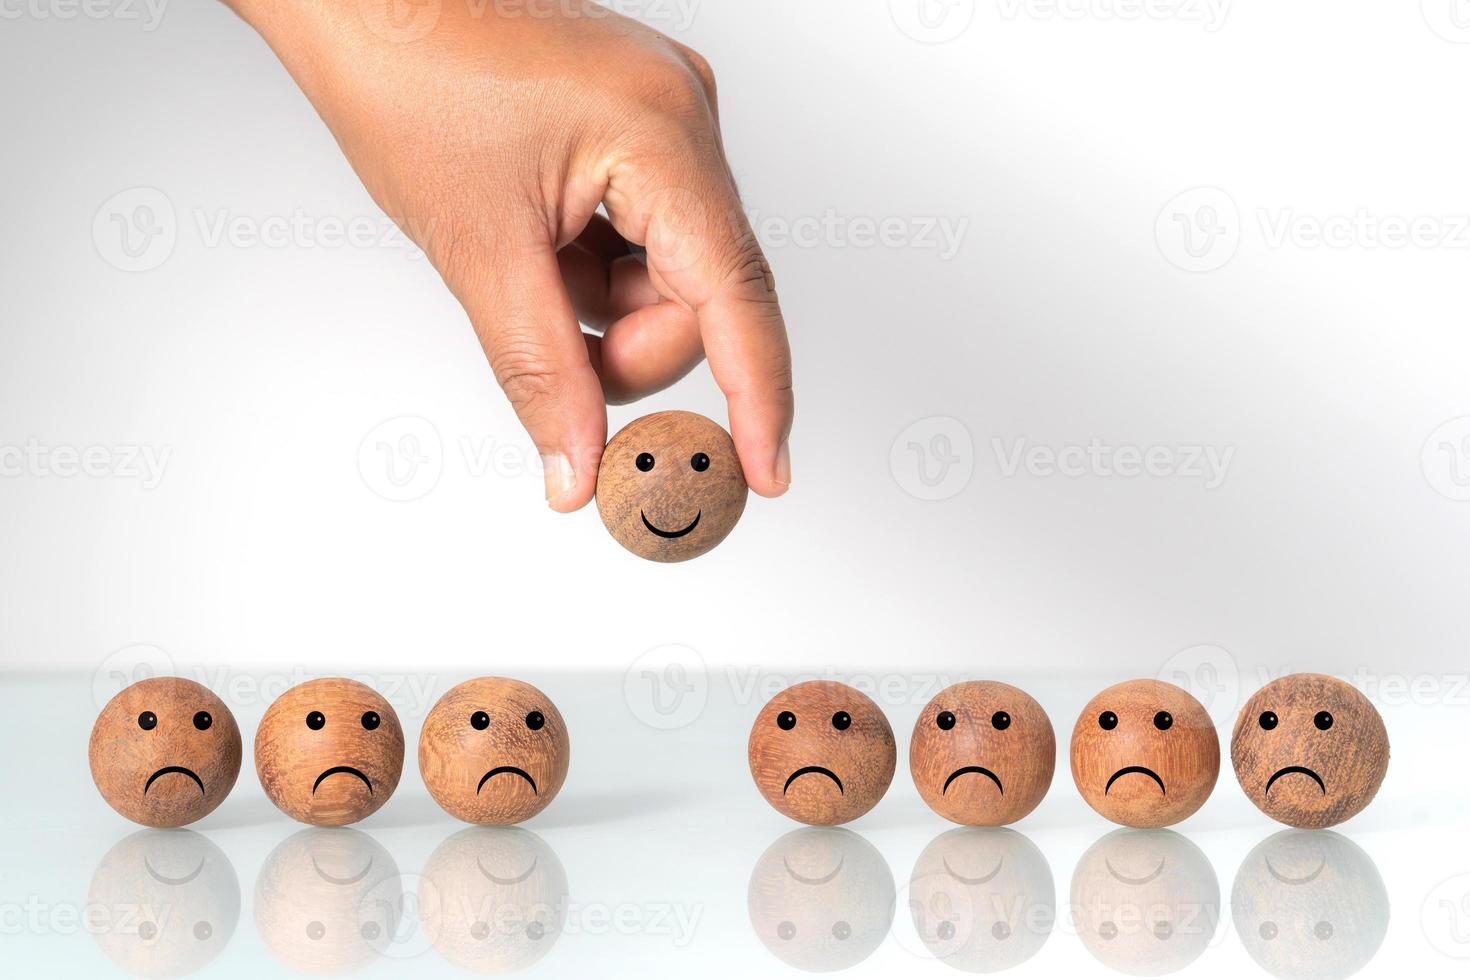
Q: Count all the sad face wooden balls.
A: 7